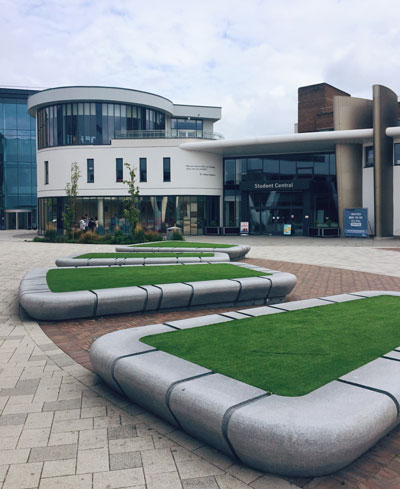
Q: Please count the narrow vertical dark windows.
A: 5